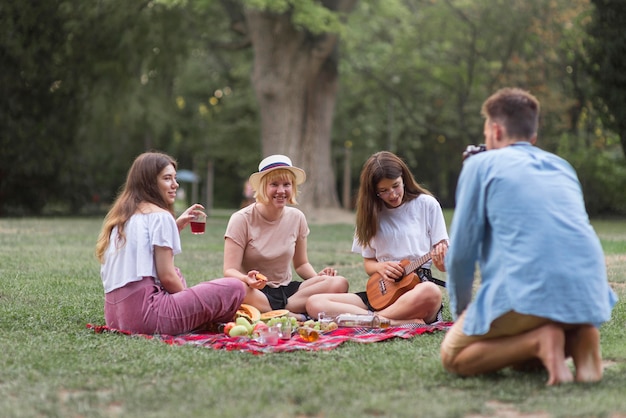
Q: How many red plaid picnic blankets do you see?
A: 1